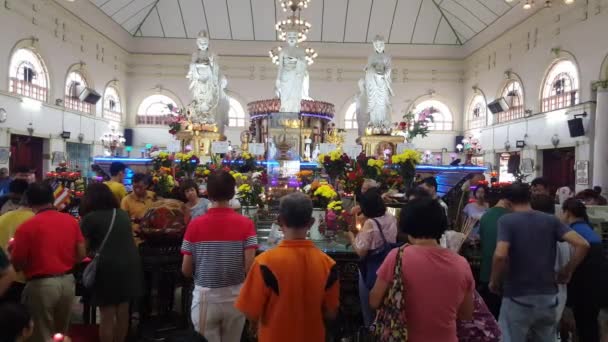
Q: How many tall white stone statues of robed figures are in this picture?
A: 3